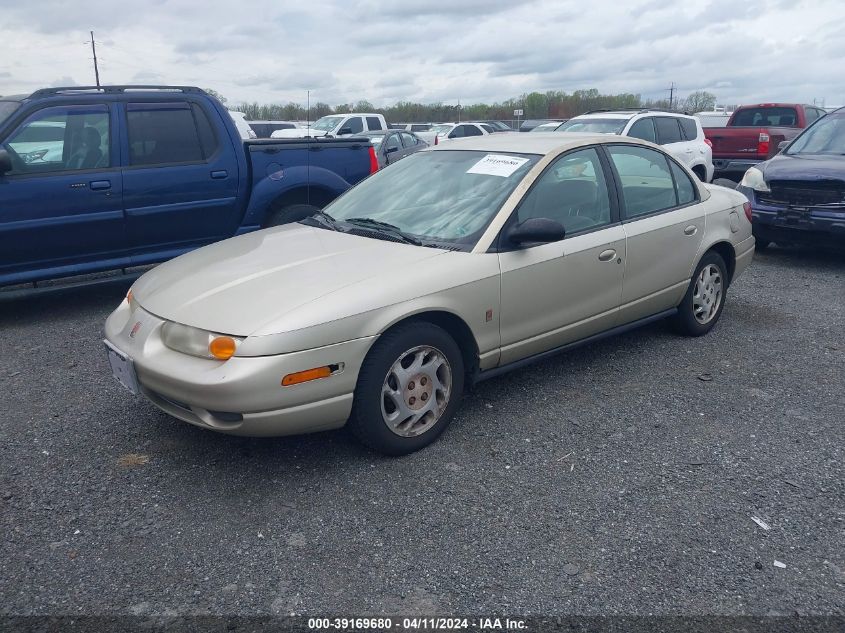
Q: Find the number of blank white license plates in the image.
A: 1